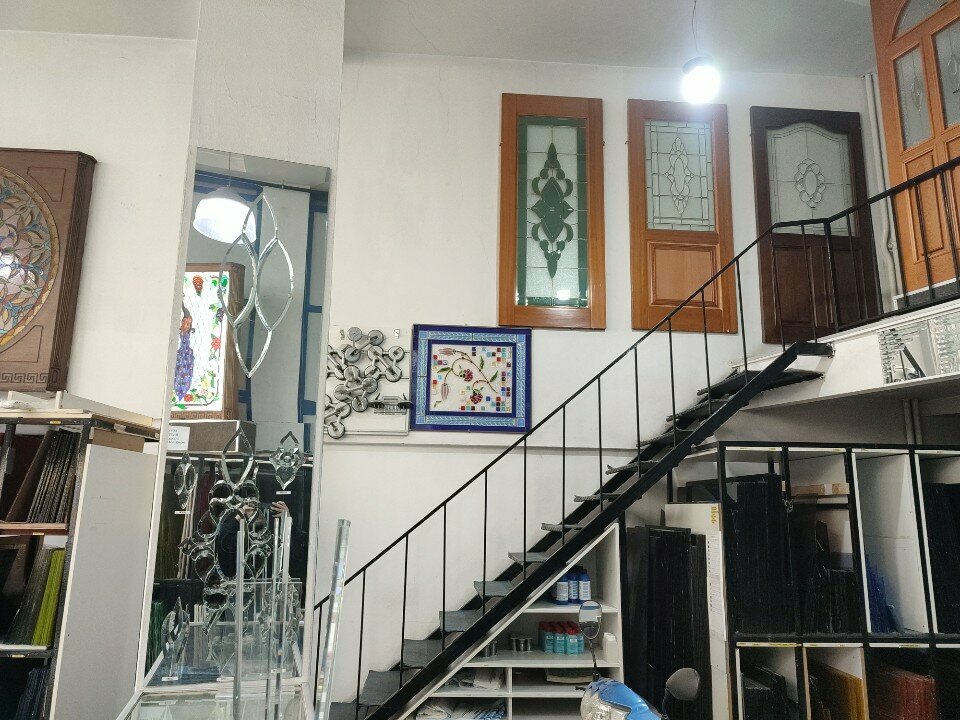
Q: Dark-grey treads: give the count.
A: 12